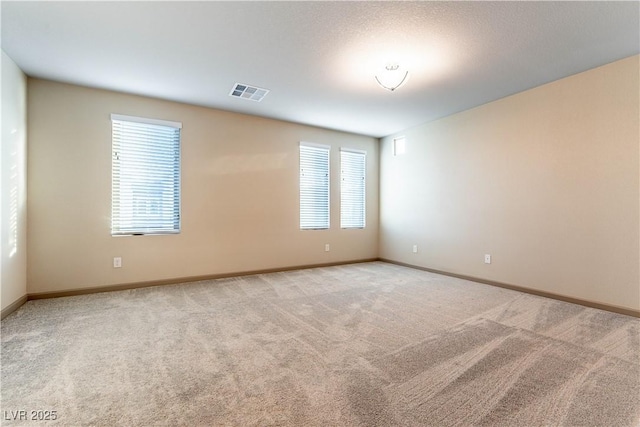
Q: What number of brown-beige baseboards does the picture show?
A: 3